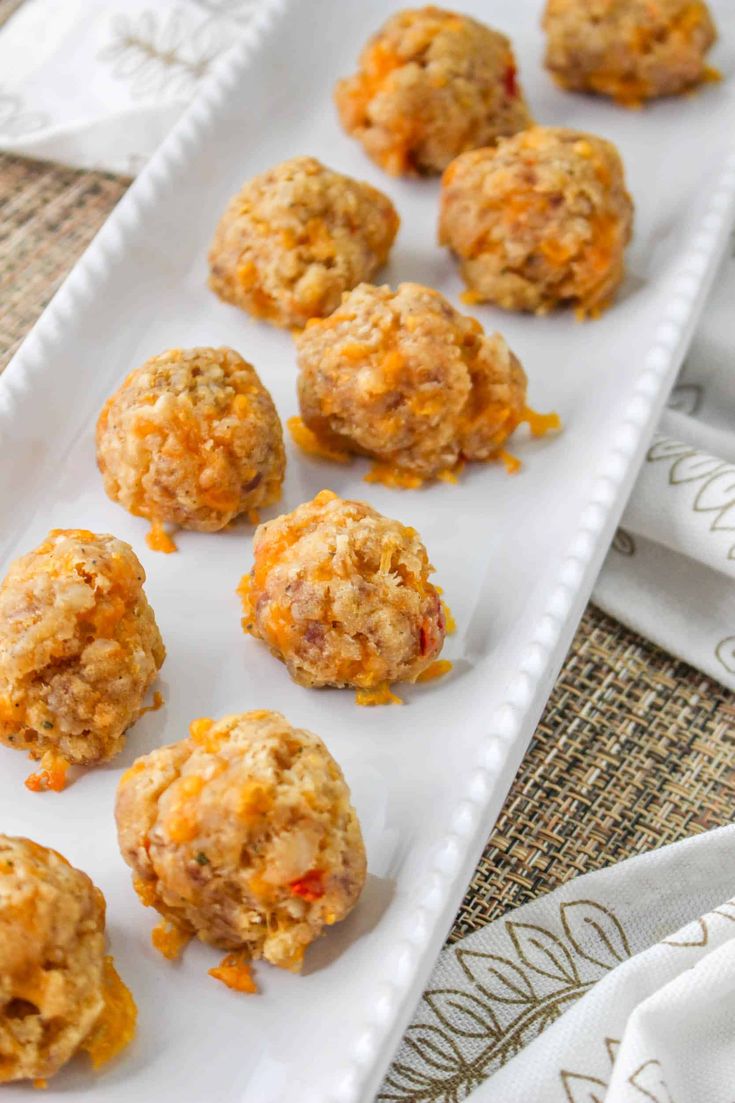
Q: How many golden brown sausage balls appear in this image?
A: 10